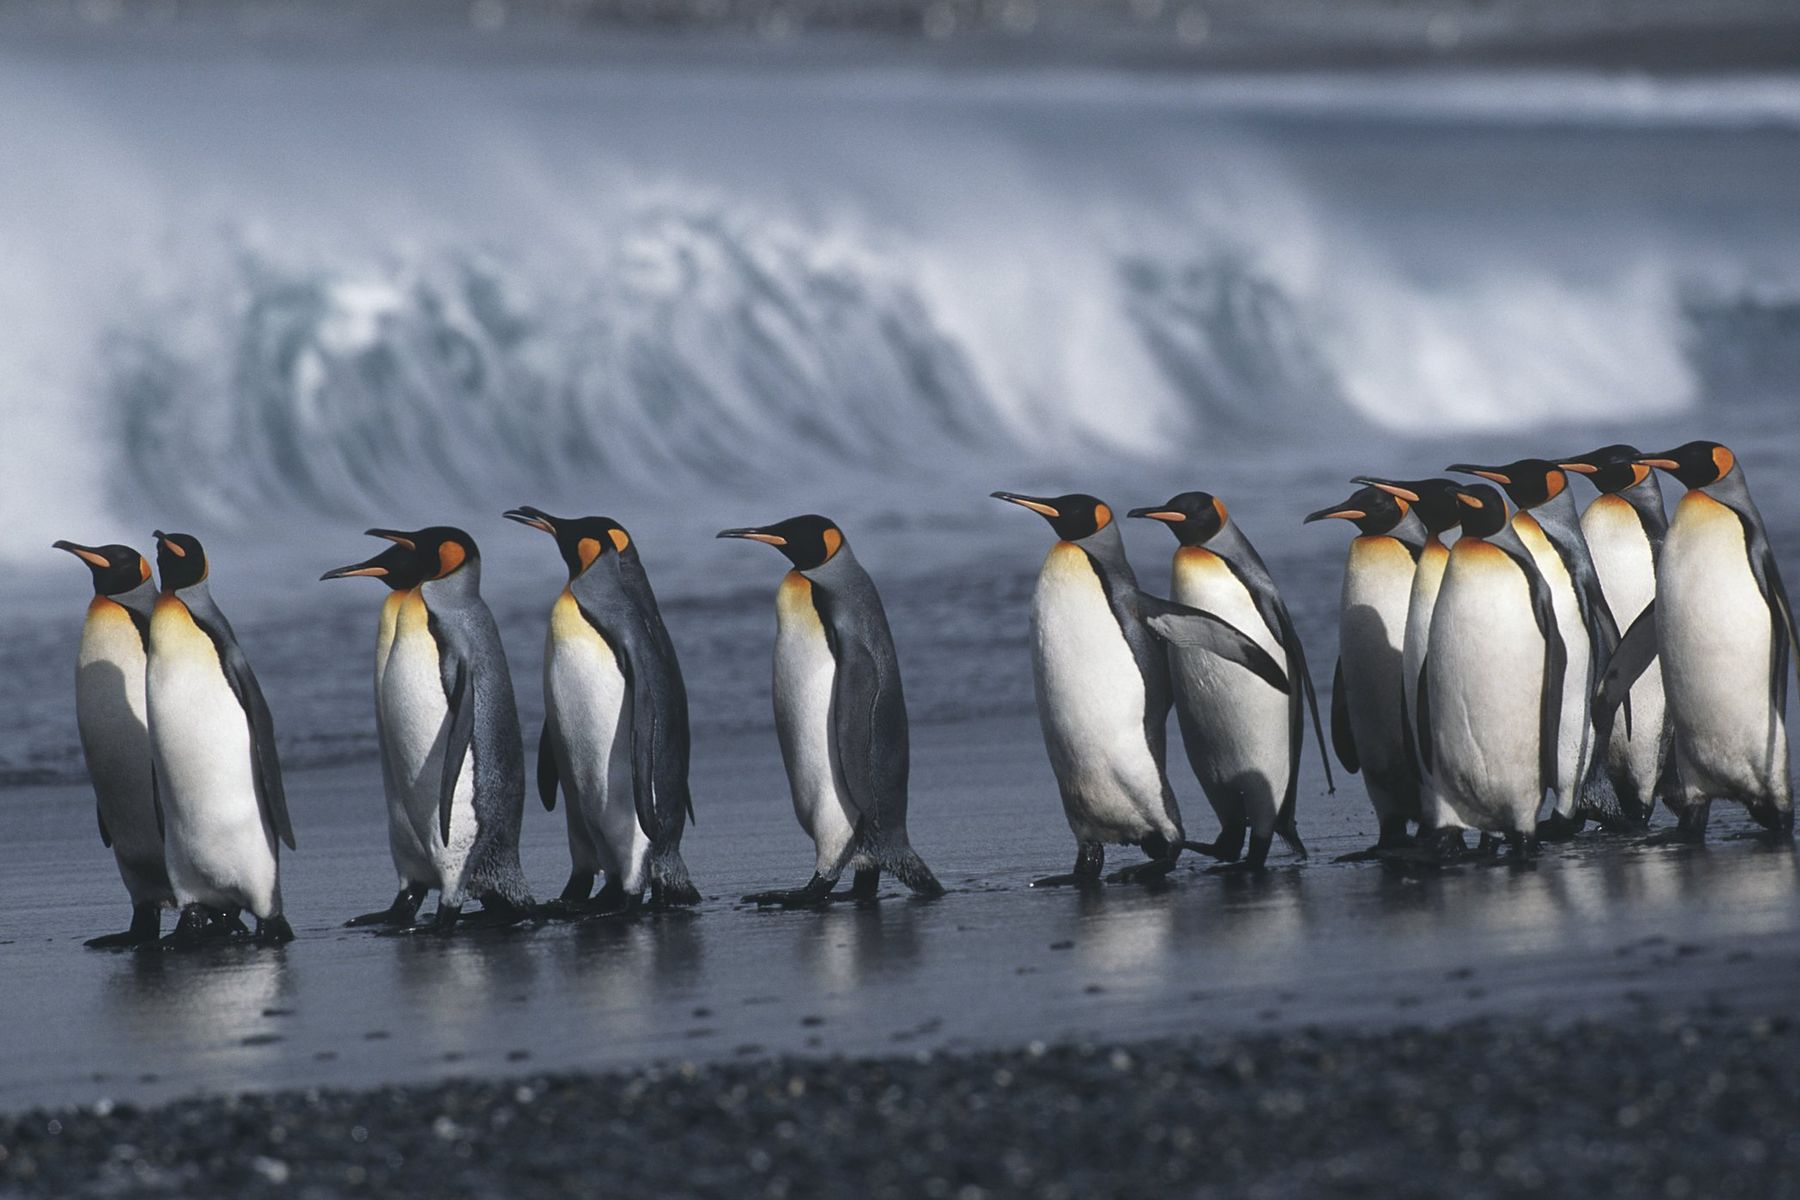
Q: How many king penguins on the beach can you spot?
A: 15